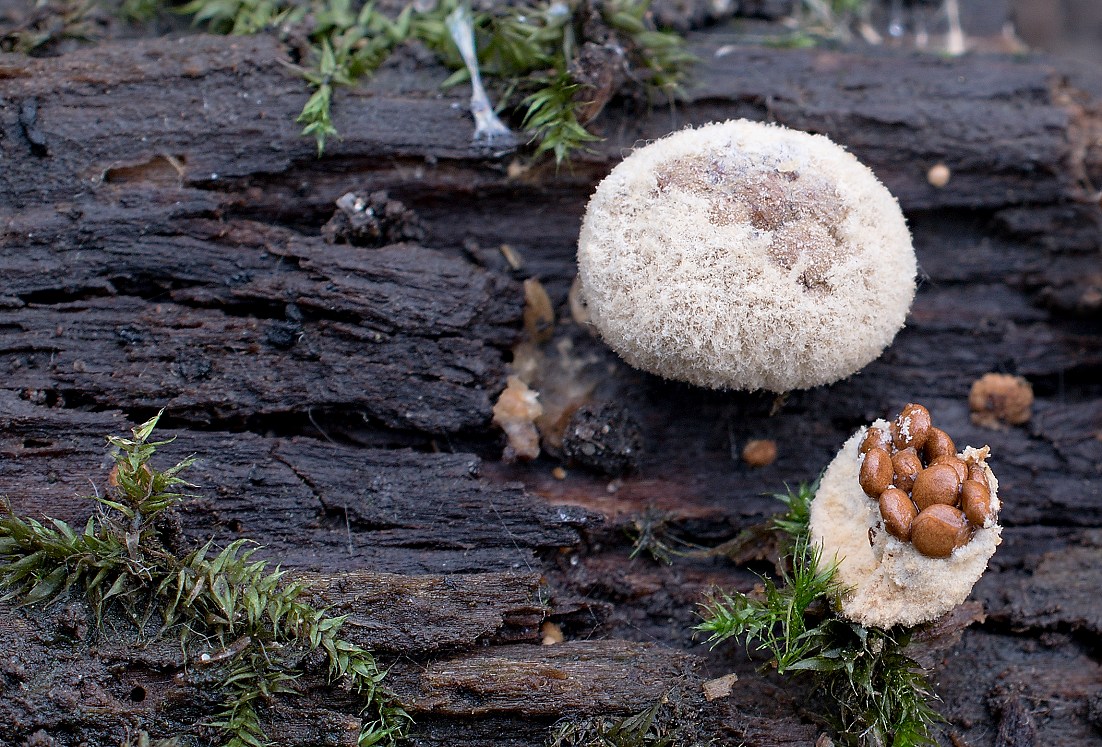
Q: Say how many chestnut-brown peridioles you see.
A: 11